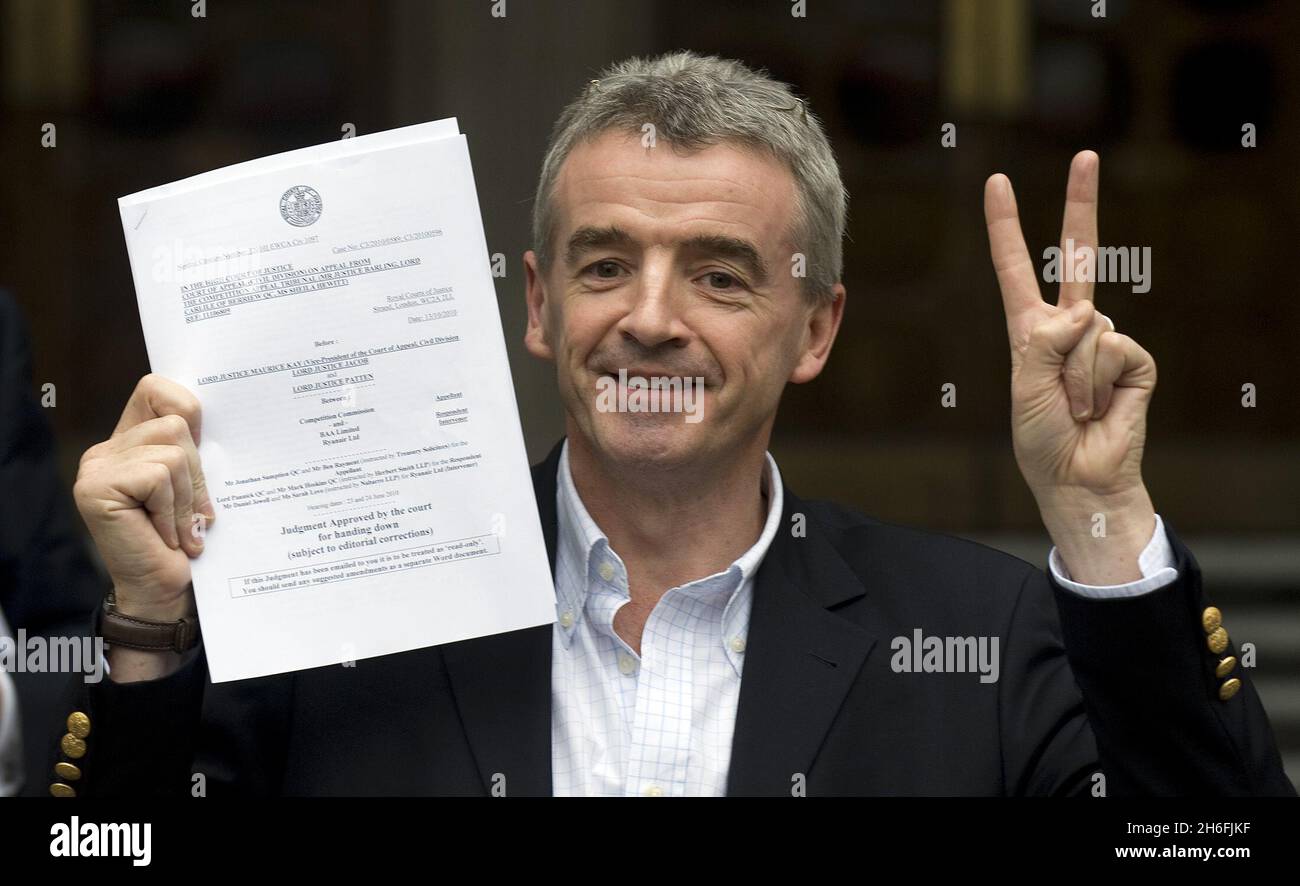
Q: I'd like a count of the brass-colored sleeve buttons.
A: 8